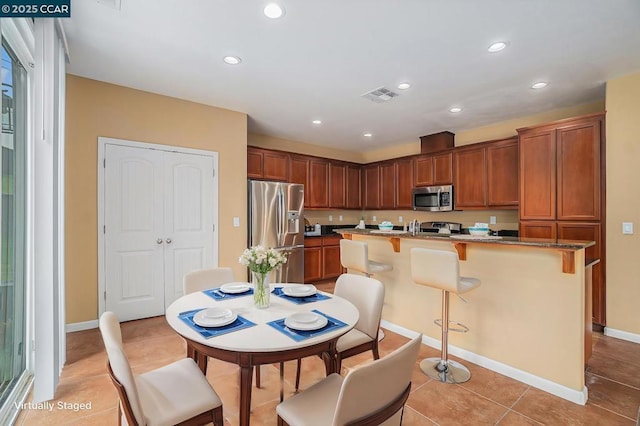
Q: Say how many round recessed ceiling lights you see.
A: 8